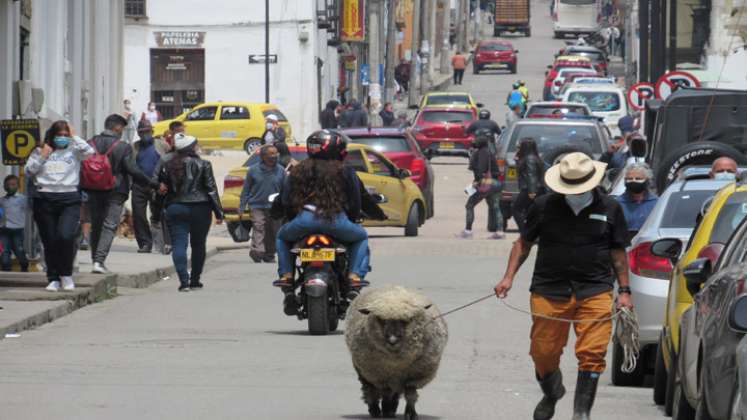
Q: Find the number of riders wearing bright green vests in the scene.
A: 1